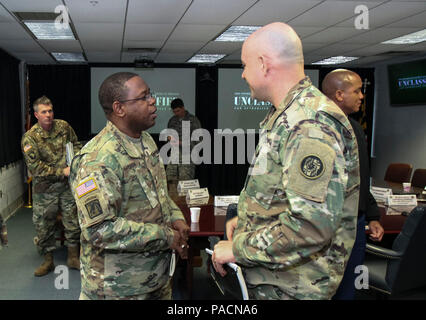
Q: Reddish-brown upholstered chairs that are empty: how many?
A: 2